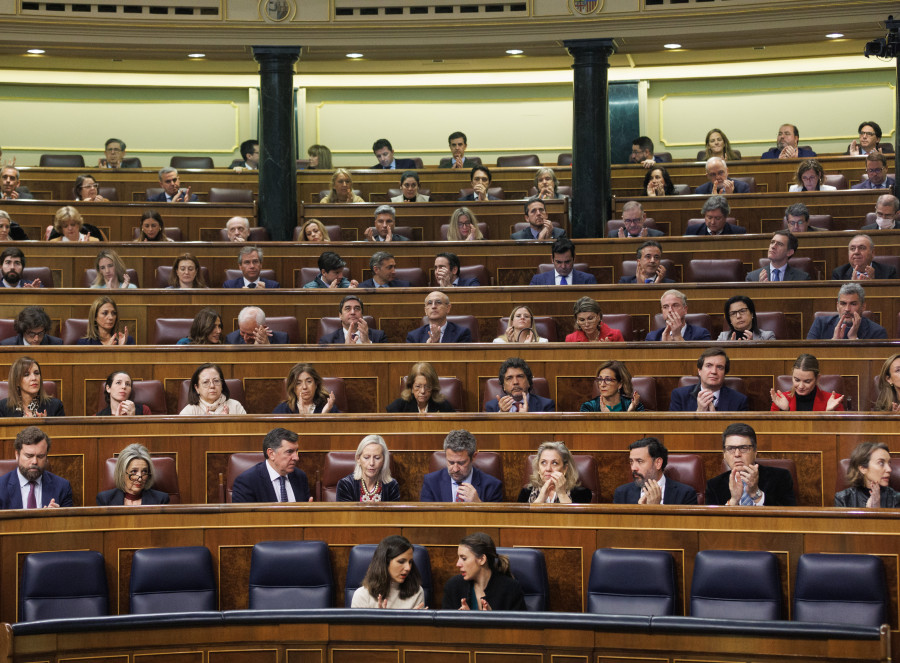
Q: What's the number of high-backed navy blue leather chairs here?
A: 8